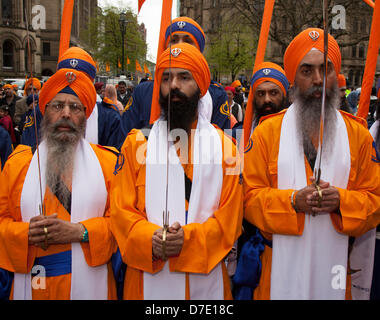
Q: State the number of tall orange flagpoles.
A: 4